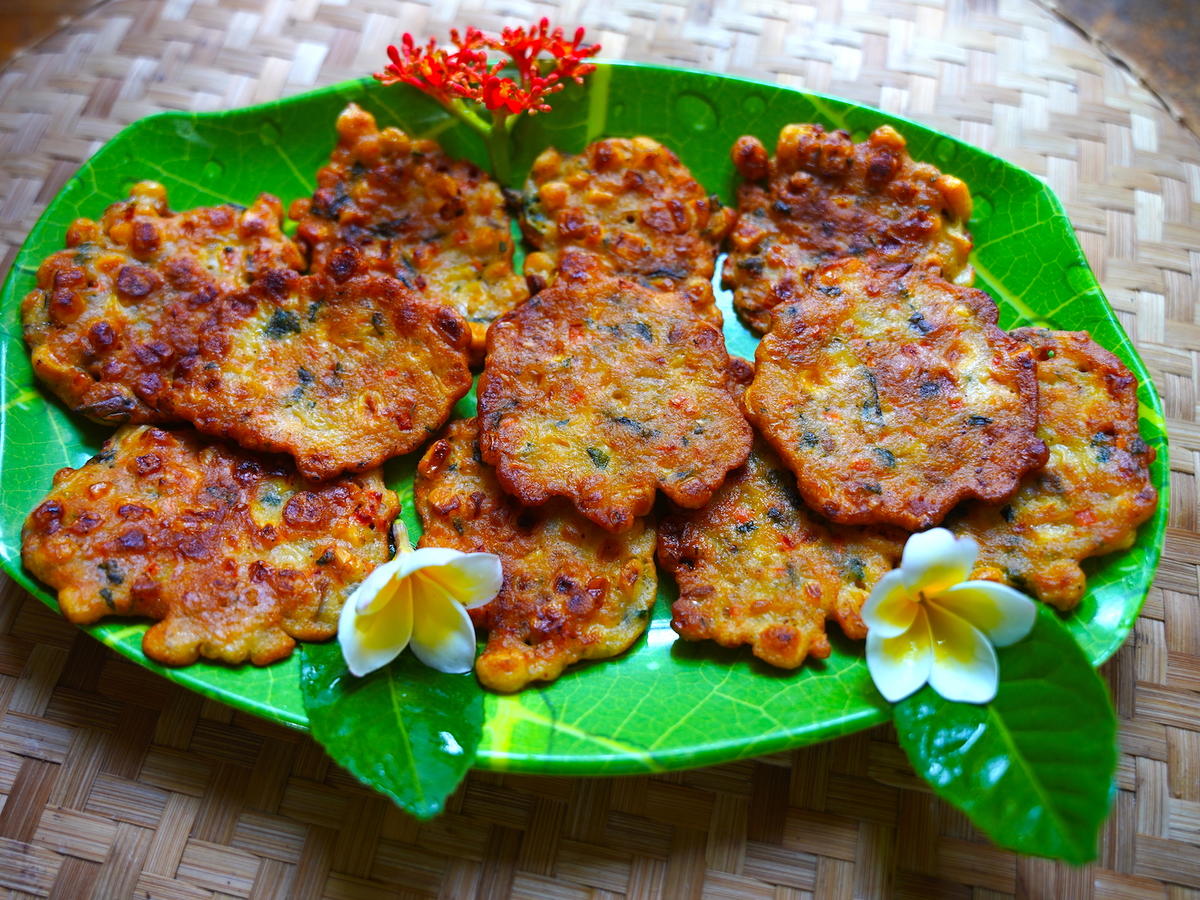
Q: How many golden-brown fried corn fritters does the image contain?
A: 11